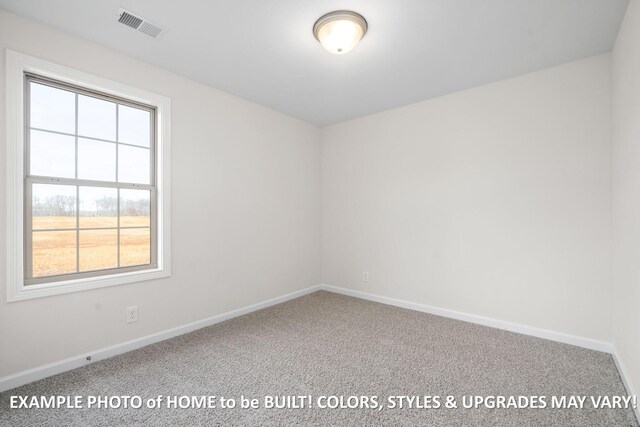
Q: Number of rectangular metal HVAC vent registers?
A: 1